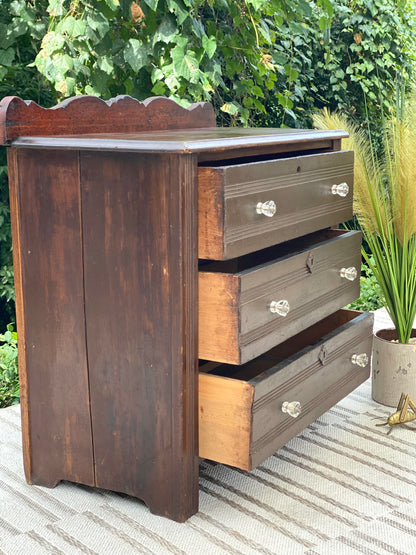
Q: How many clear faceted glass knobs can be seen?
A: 6